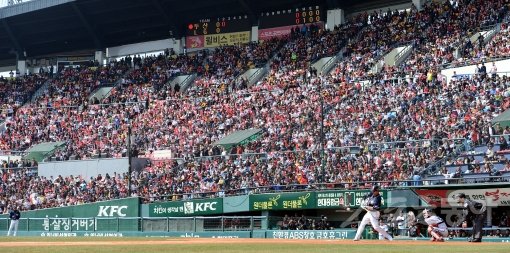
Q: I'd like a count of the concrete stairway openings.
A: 6